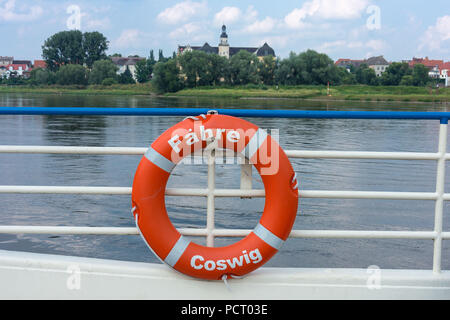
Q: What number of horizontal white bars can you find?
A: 3